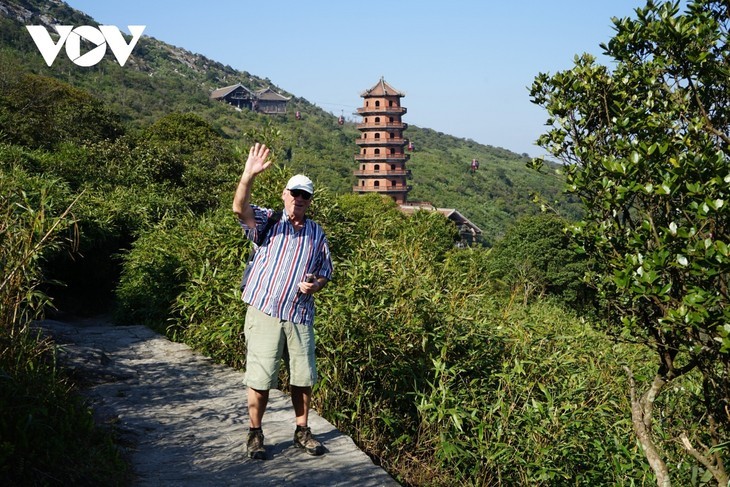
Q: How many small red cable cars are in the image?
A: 4